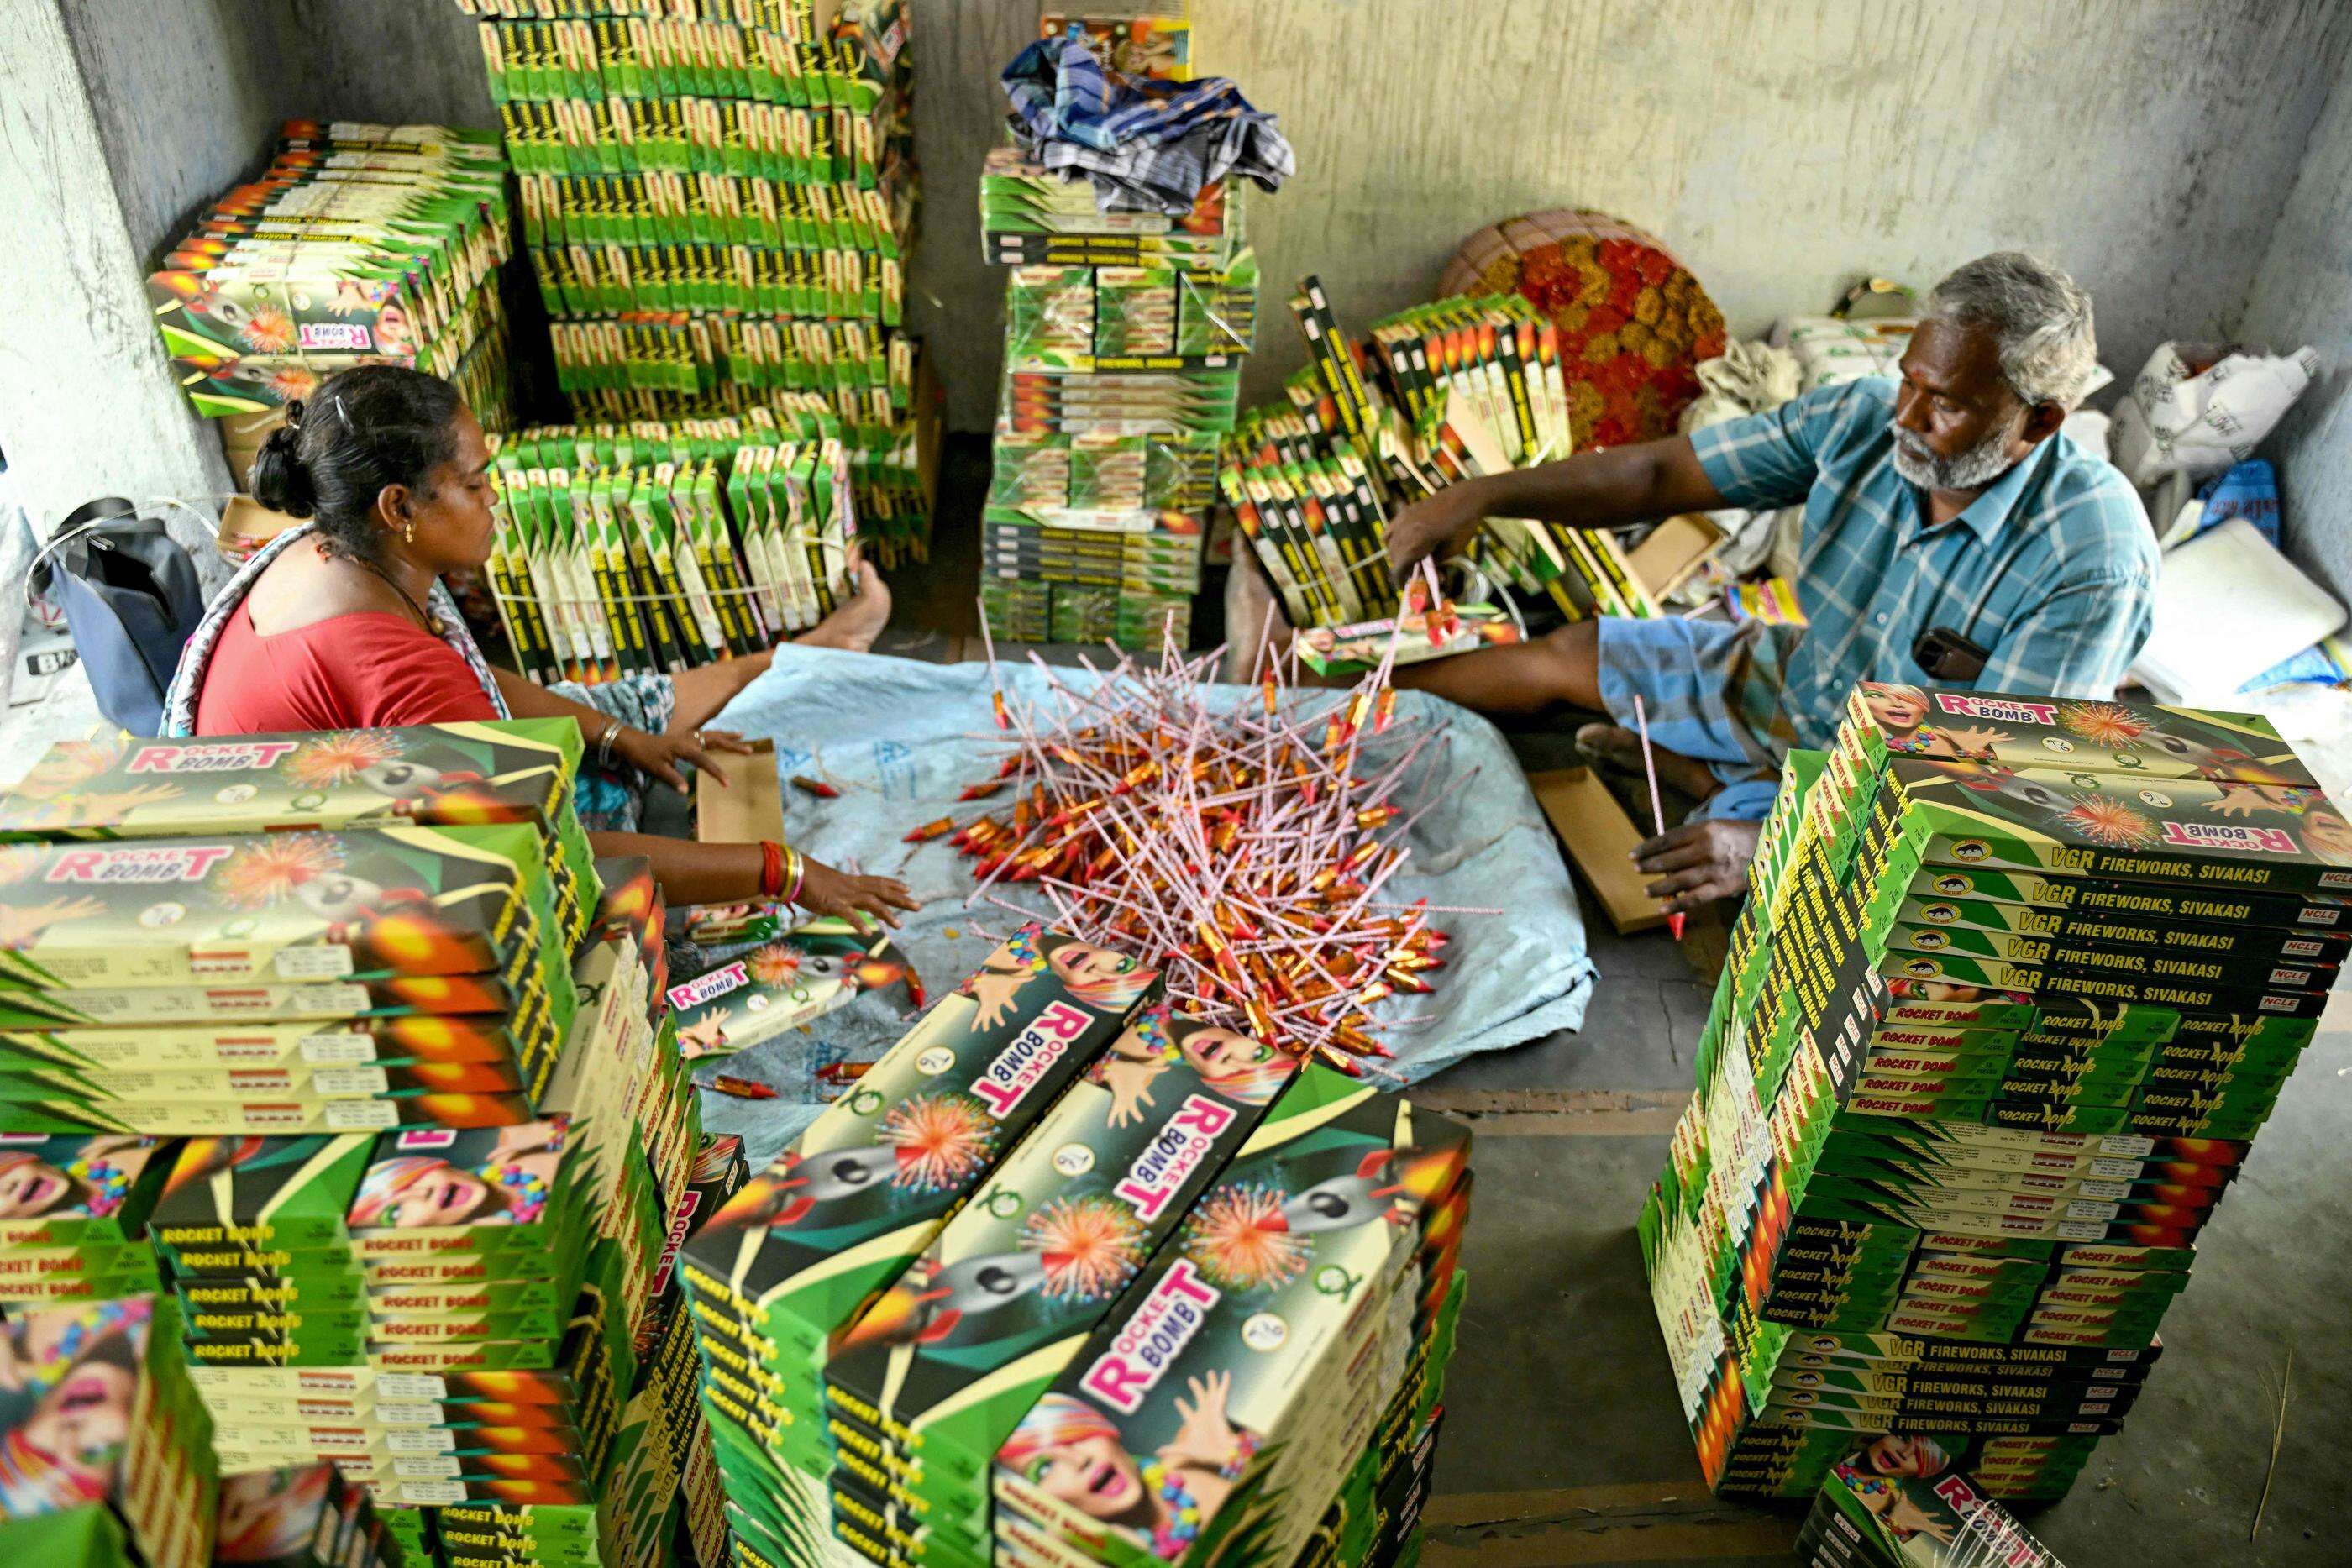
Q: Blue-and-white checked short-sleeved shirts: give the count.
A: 1